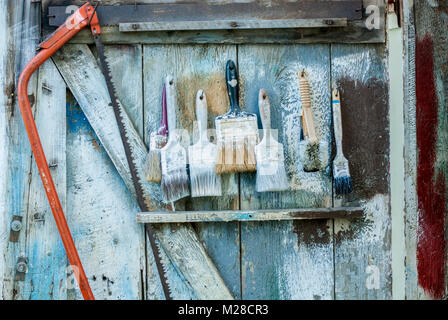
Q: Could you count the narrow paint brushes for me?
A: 1